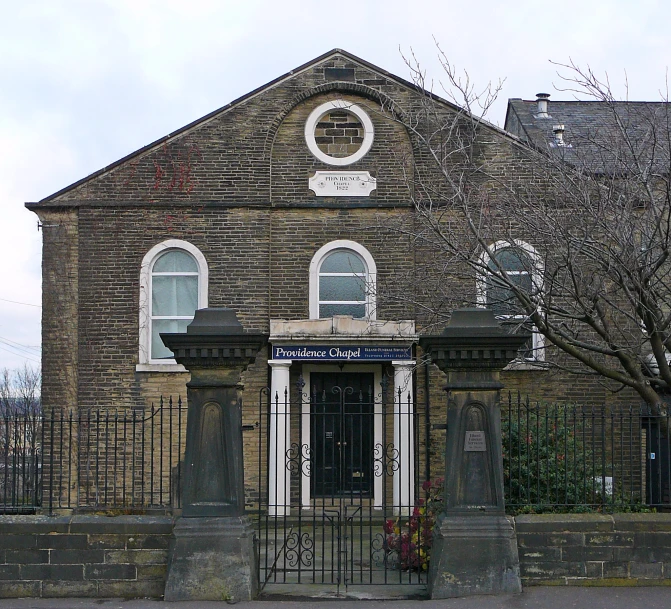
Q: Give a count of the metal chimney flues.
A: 2